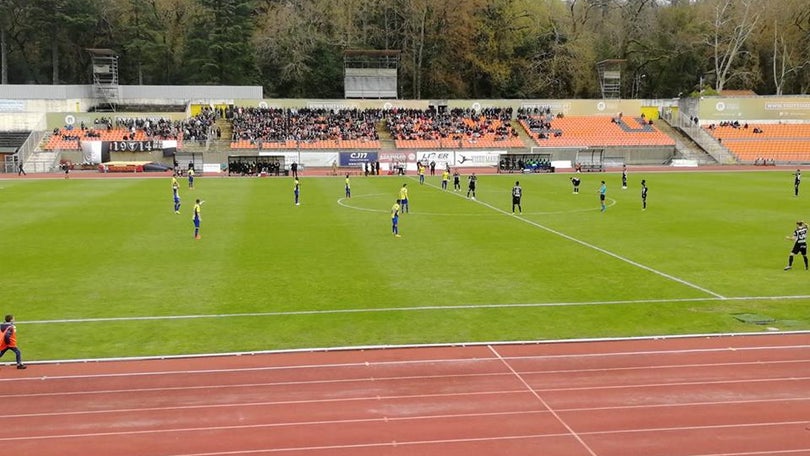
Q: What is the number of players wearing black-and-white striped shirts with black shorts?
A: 8